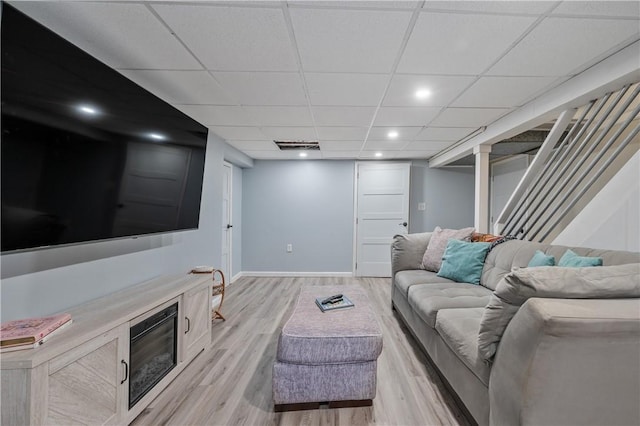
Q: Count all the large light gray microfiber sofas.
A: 1